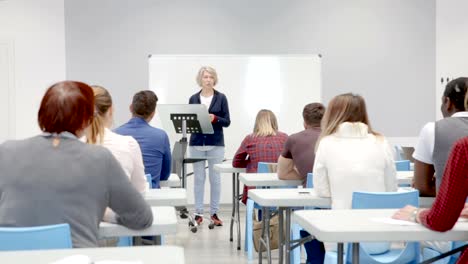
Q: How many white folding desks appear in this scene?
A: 8